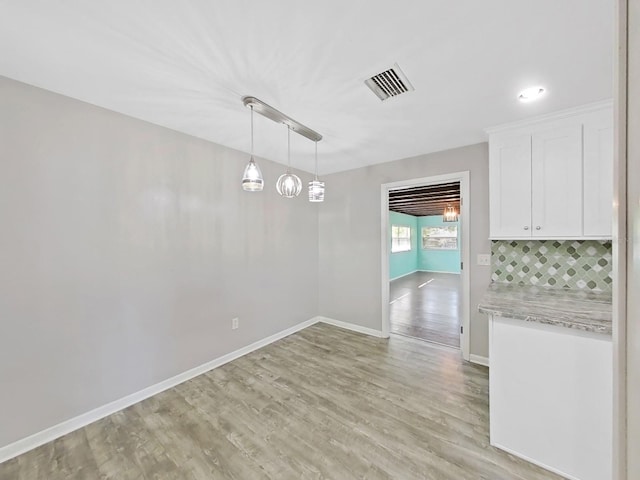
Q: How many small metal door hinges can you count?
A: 3